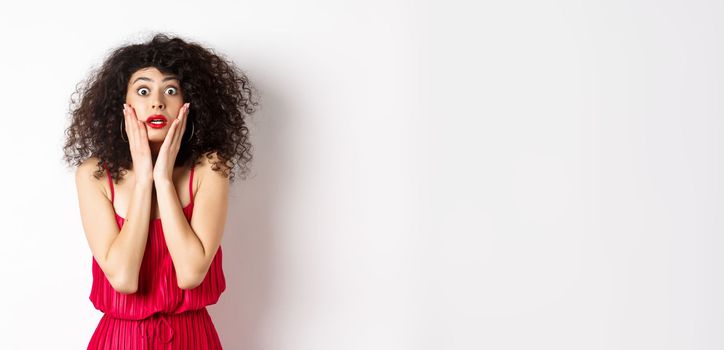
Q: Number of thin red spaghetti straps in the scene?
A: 2